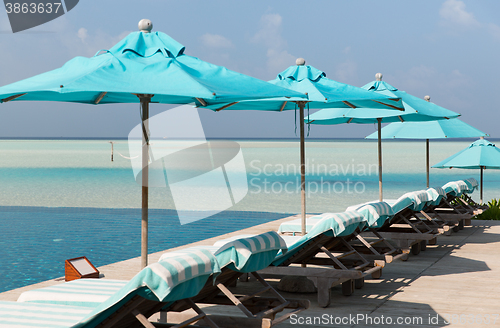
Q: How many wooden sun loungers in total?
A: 8